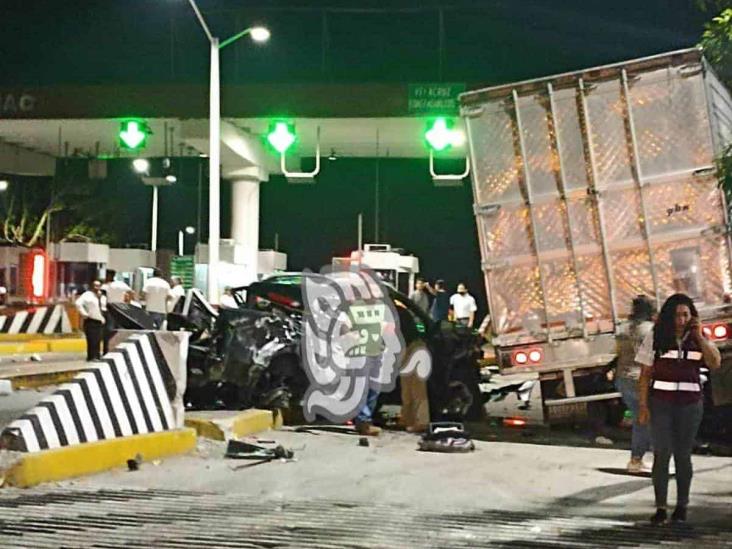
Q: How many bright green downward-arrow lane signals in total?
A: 3